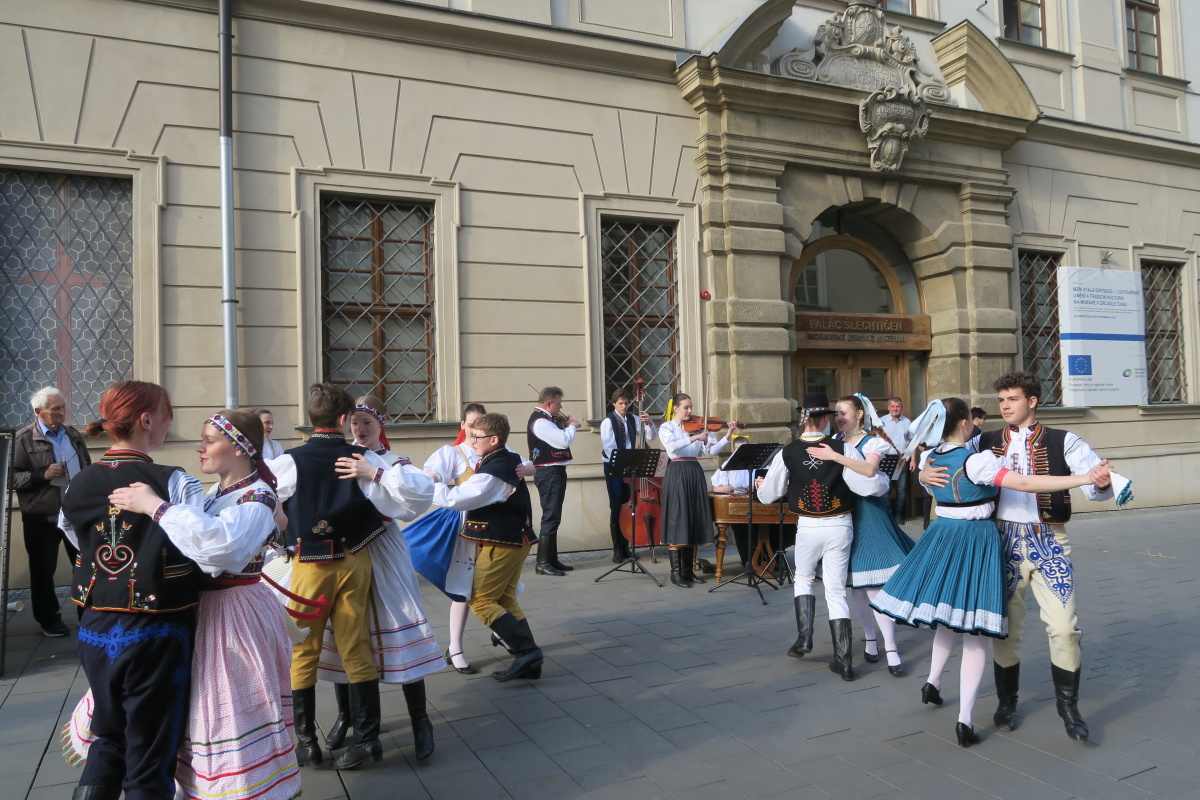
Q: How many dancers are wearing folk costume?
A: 10